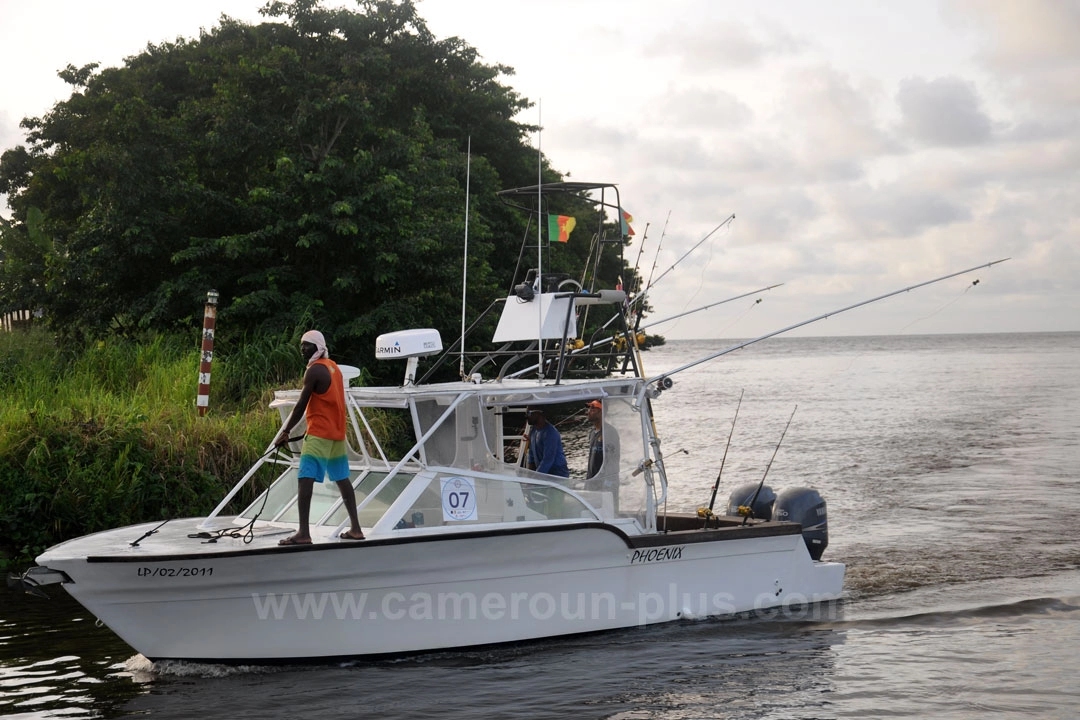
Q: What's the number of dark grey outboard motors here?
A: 2